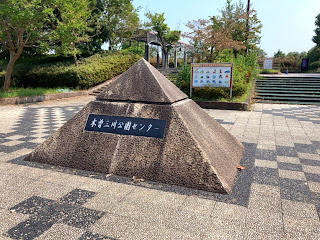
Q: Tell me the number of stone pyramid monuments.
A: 1